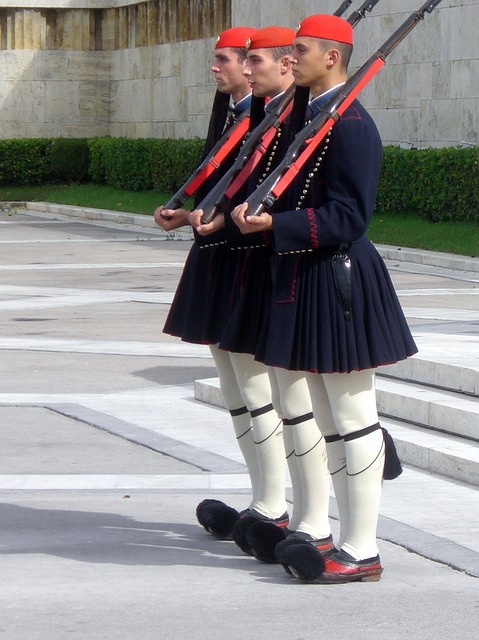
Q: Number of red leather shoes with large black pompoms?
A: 6